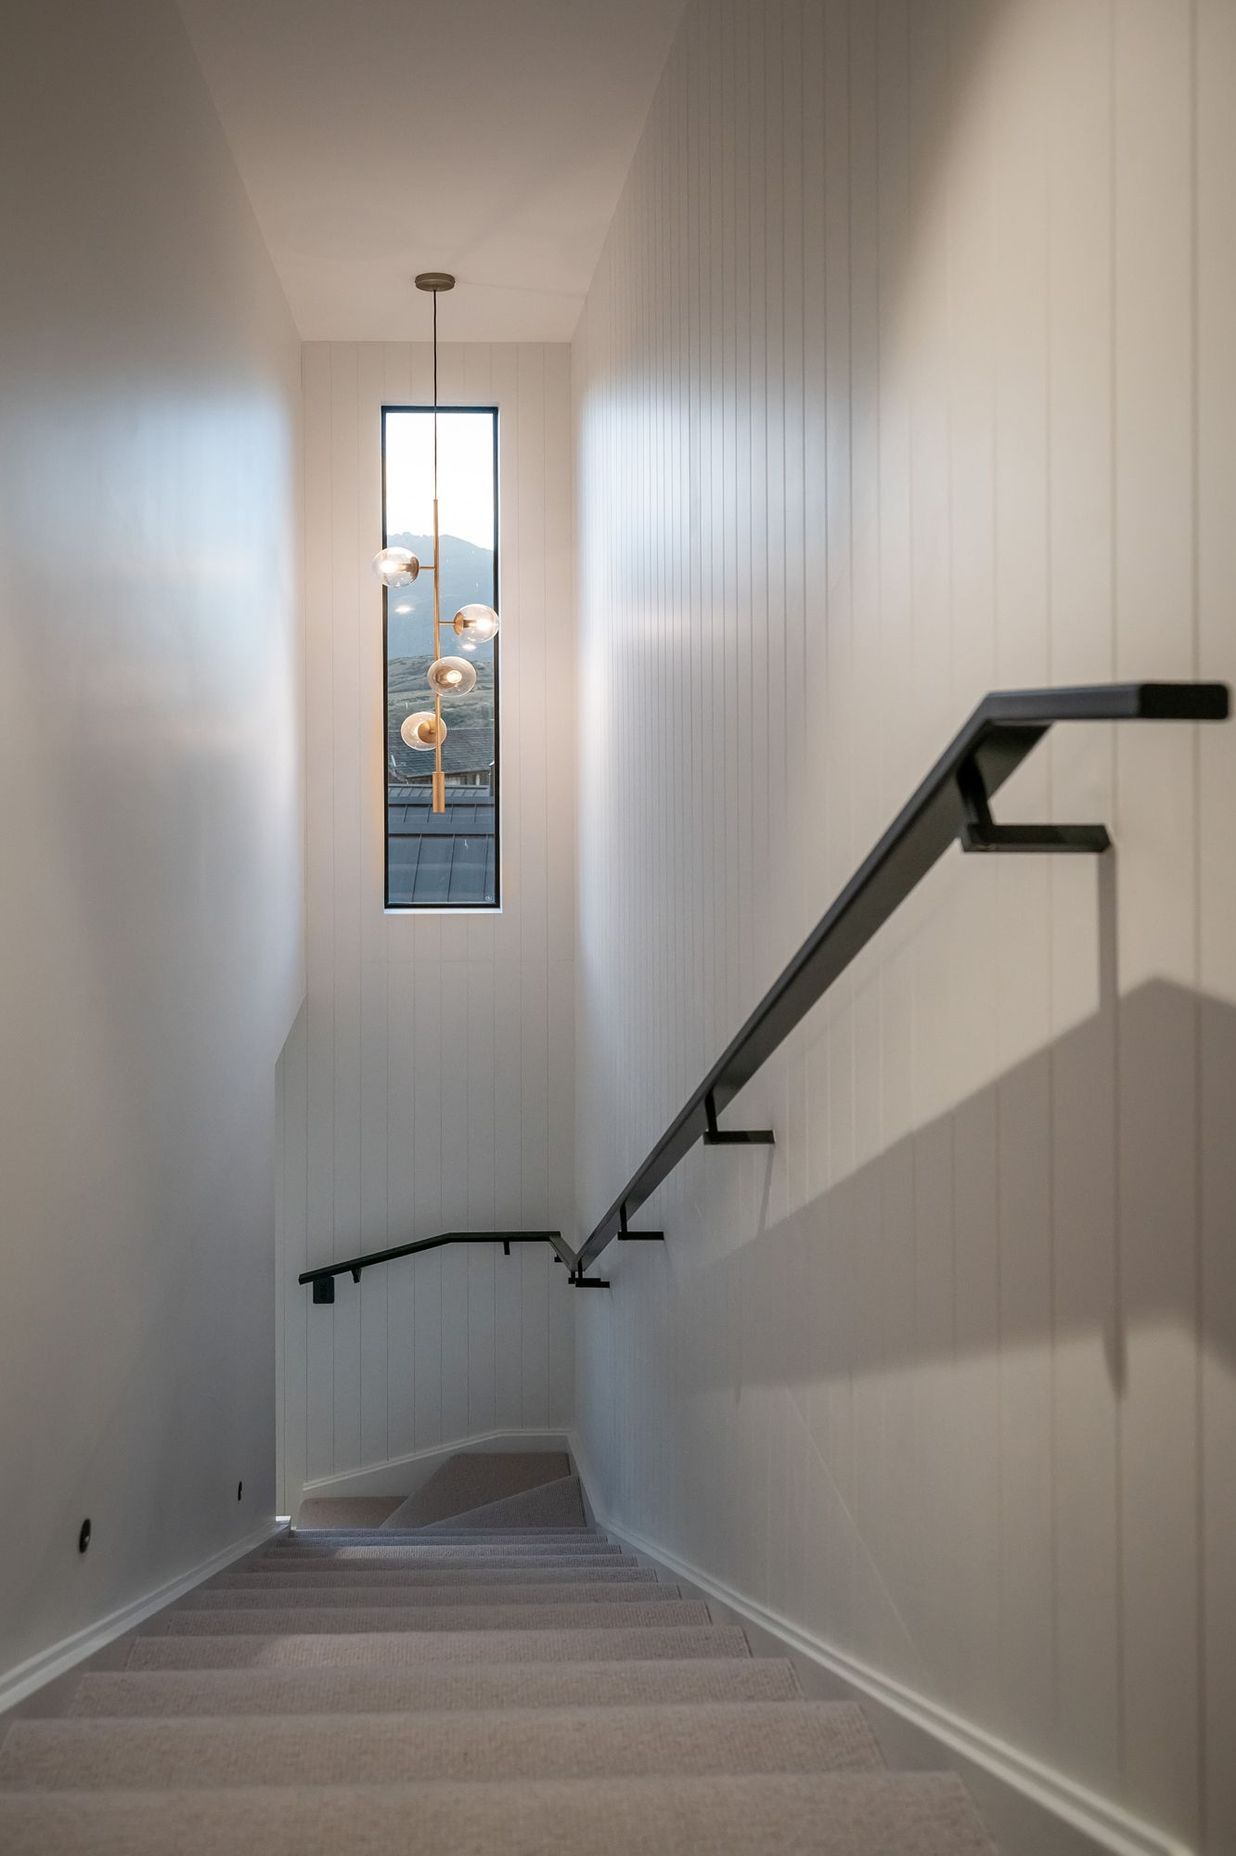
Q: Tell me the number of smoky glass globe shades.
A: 4